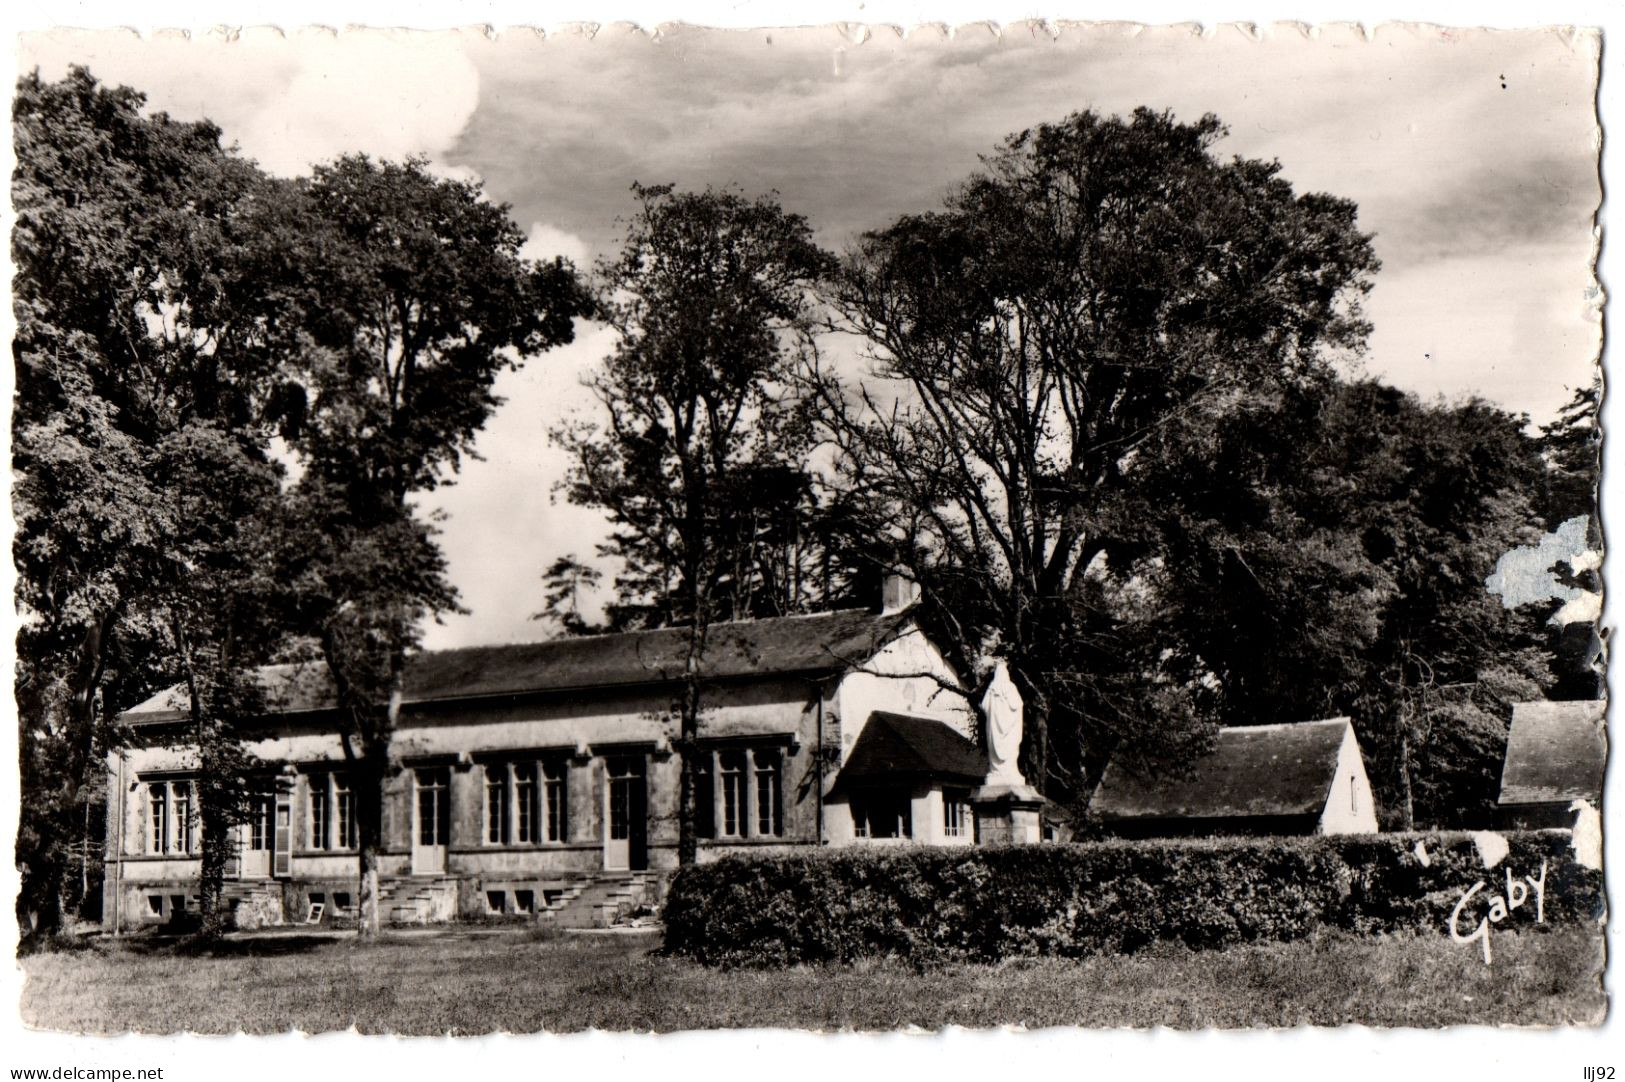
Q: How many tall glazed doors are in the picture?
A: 3